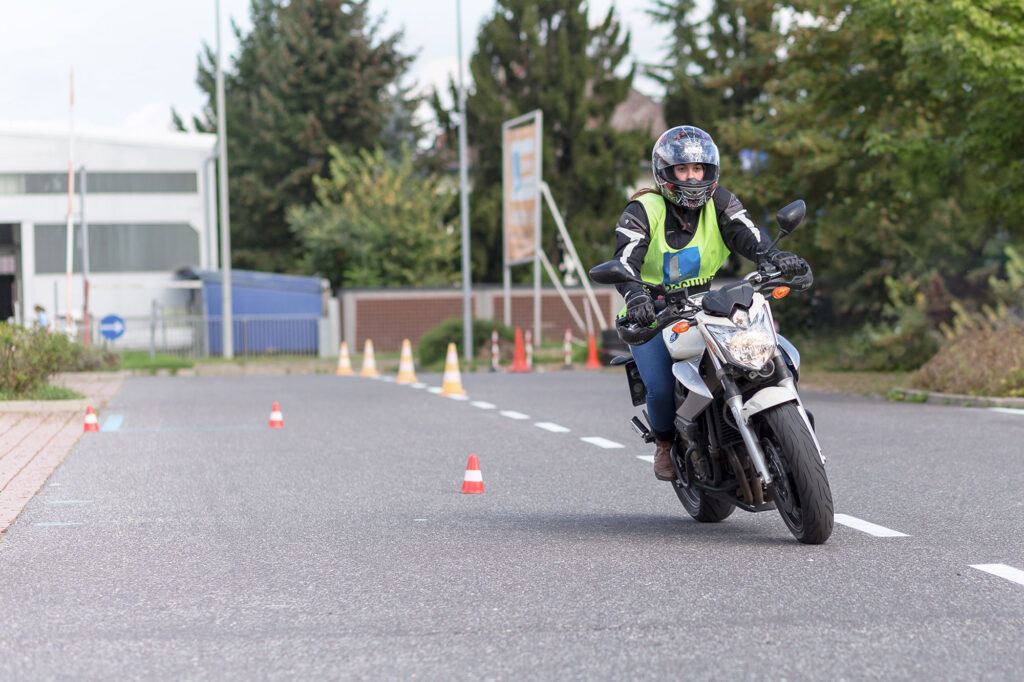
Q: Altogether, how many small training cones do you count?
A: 3